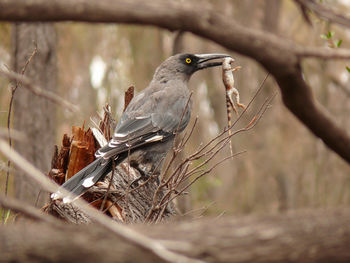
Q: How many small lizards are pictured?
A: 1